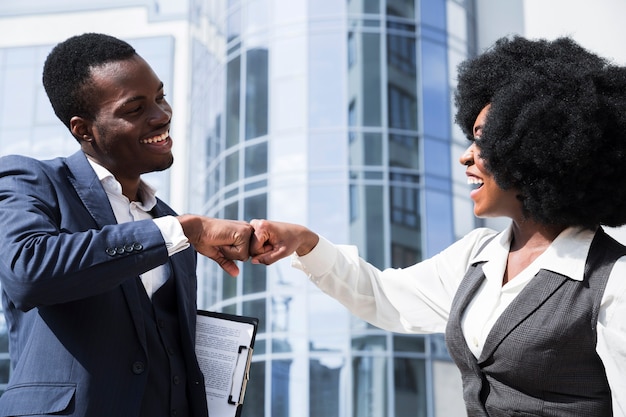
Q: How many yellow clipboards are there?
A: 0